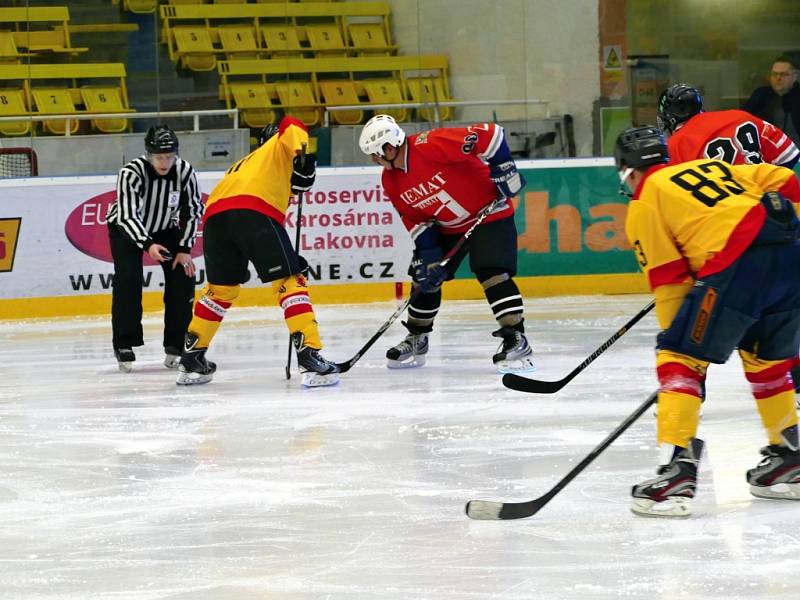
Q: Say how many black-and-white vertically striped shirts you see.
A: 1